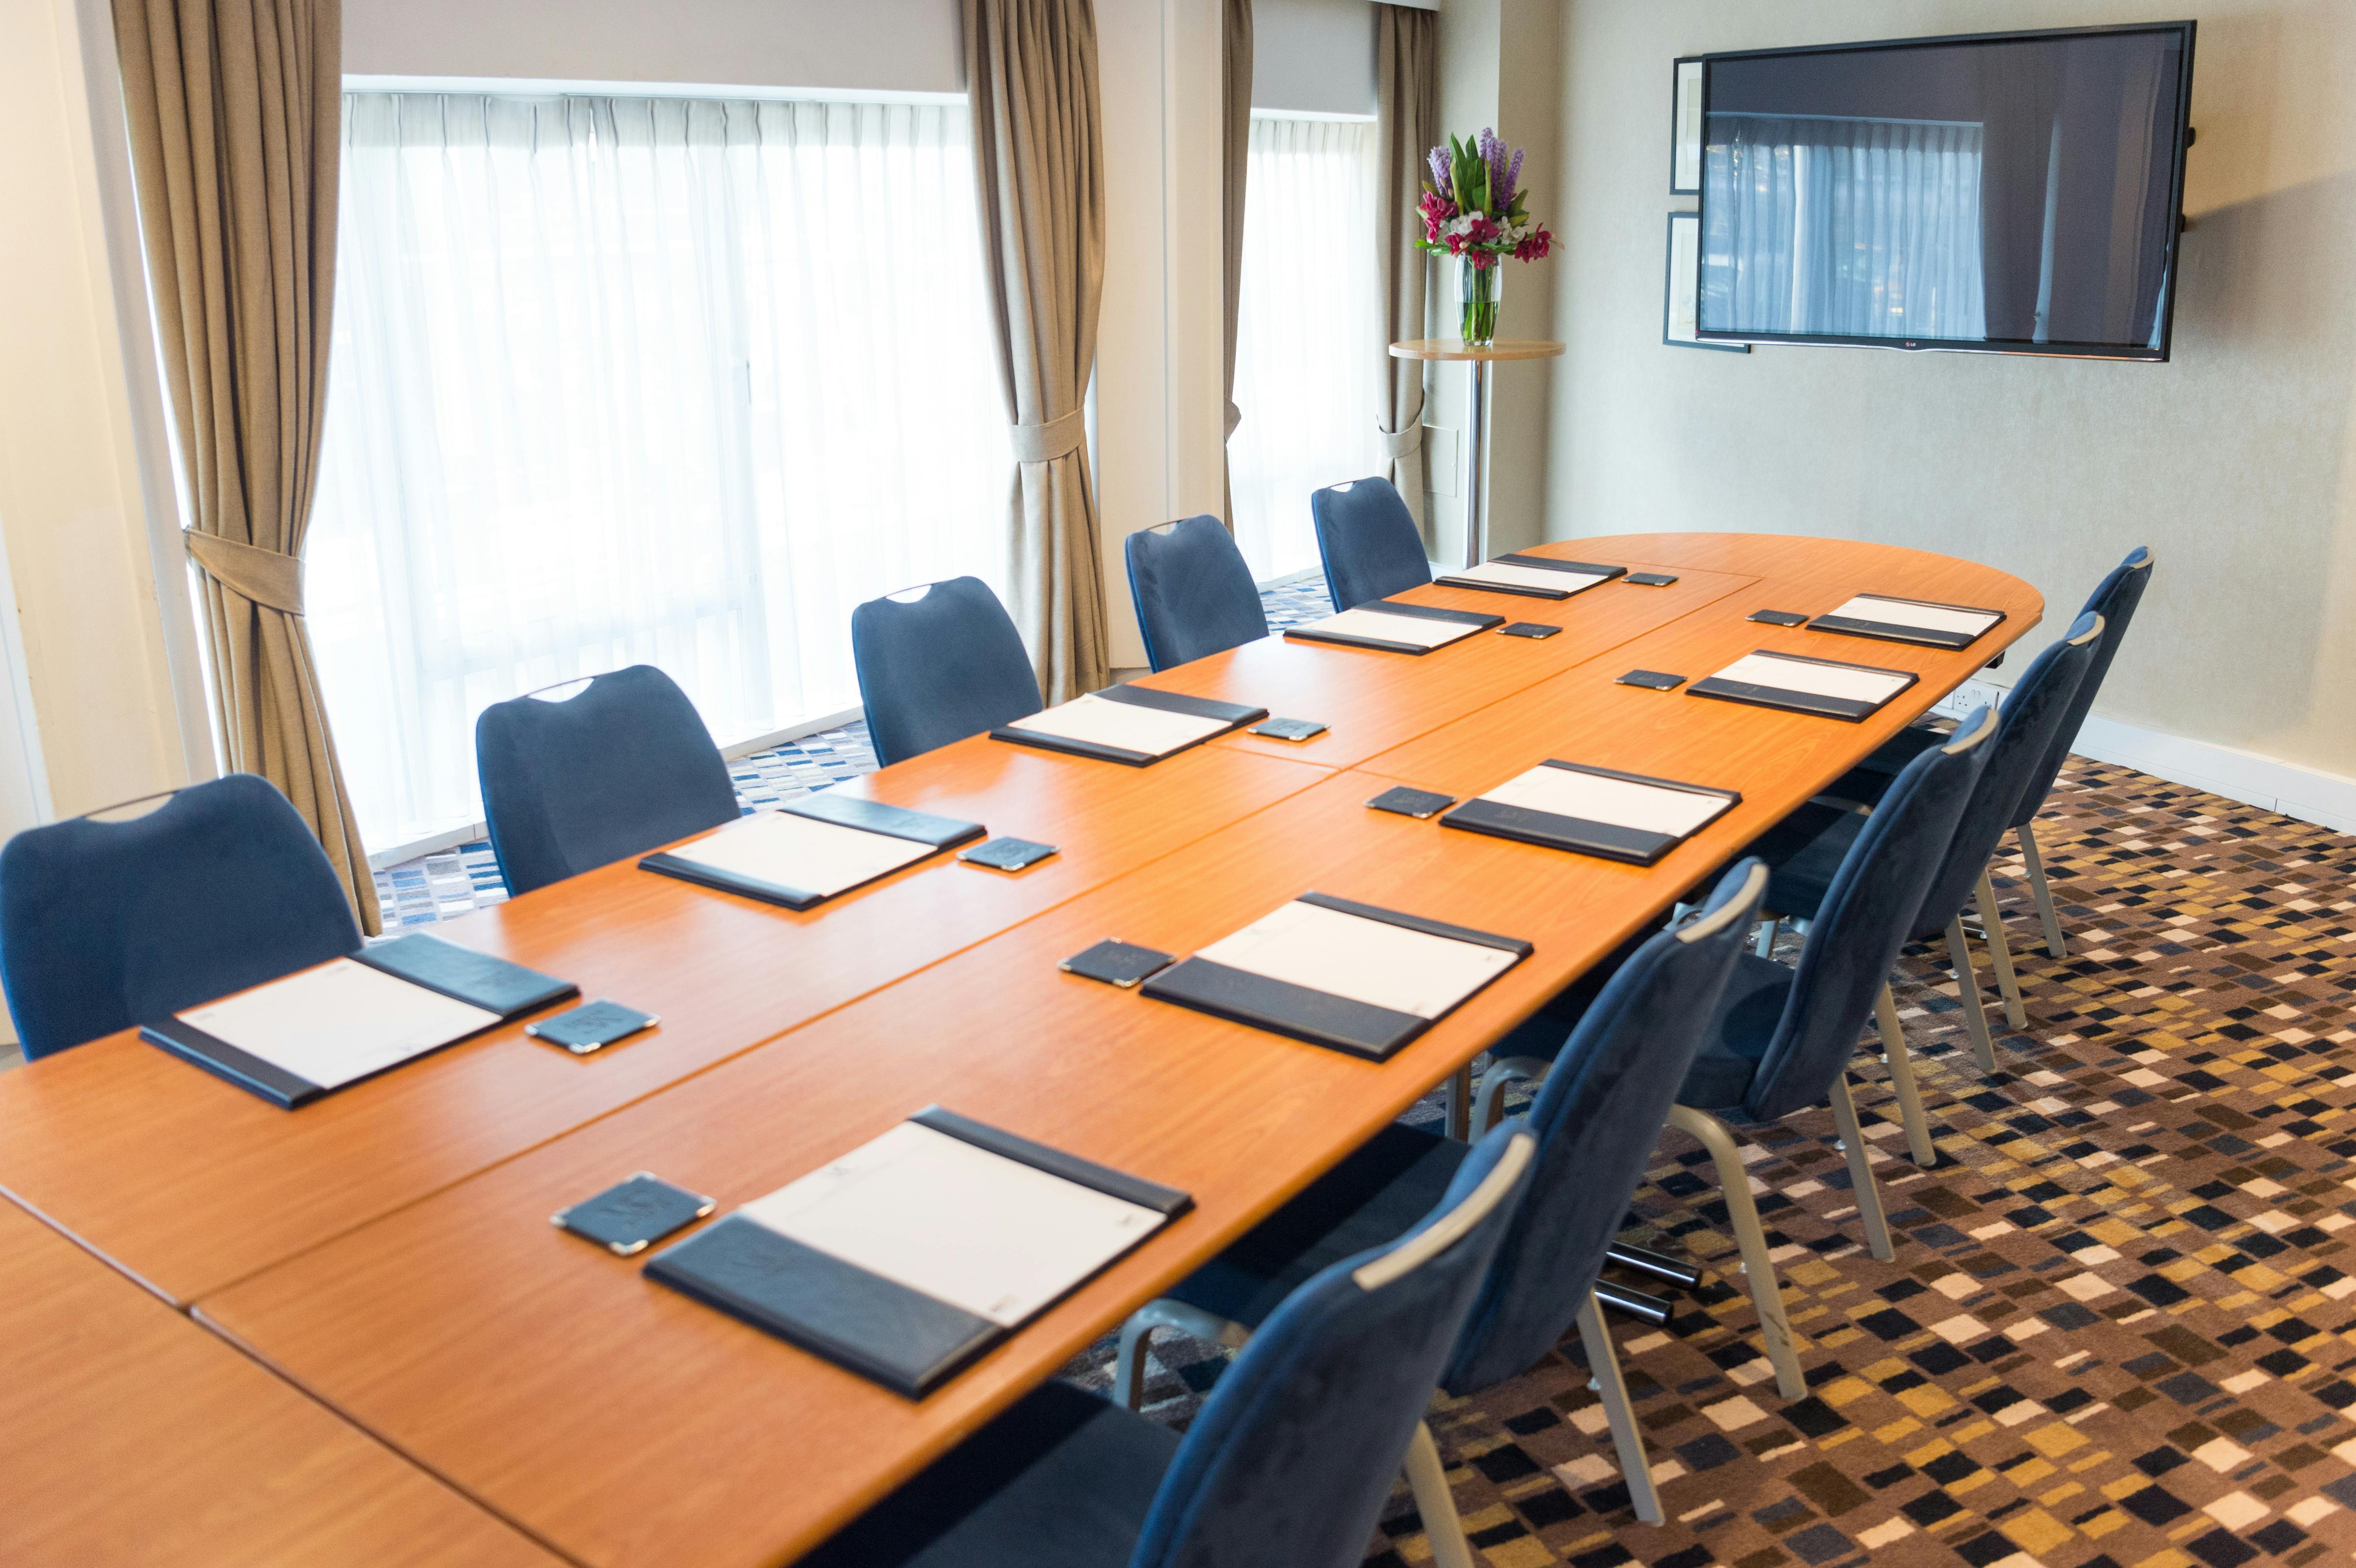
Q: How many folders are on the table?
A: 10